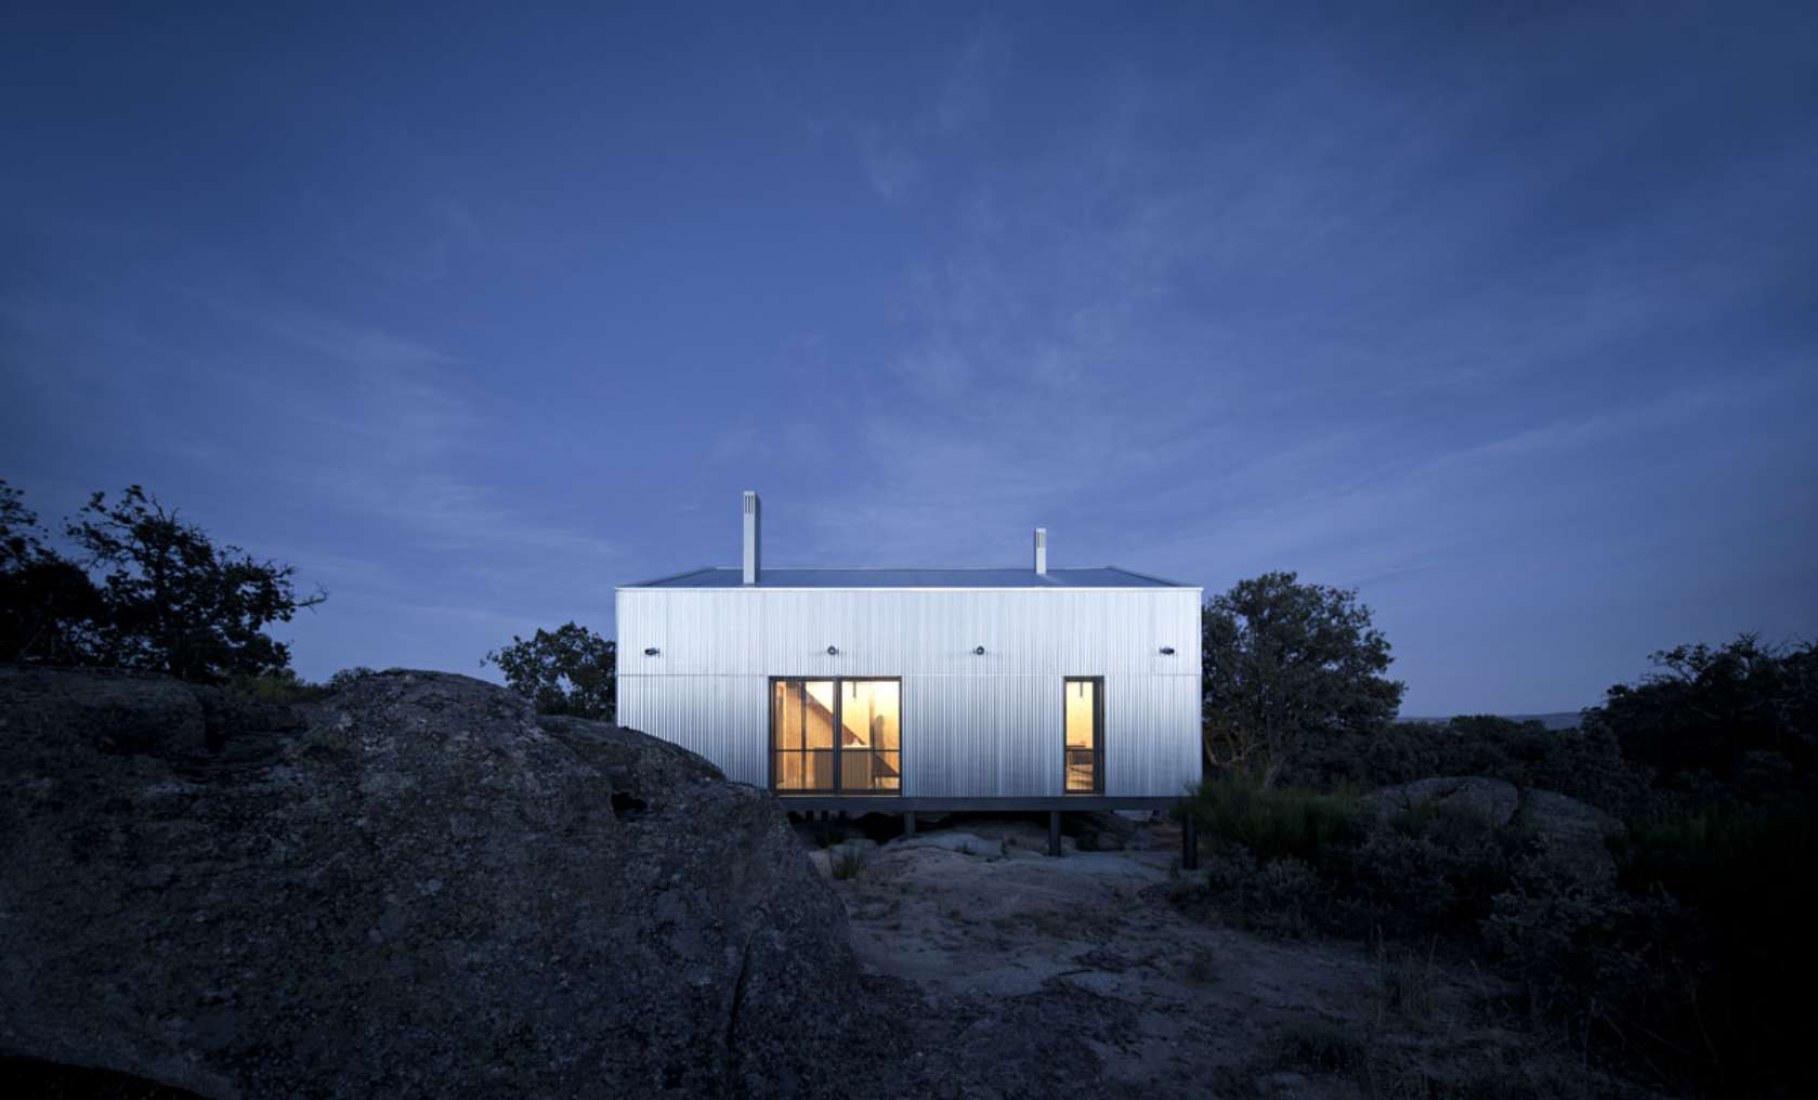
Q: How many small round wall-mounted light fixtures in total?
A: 4